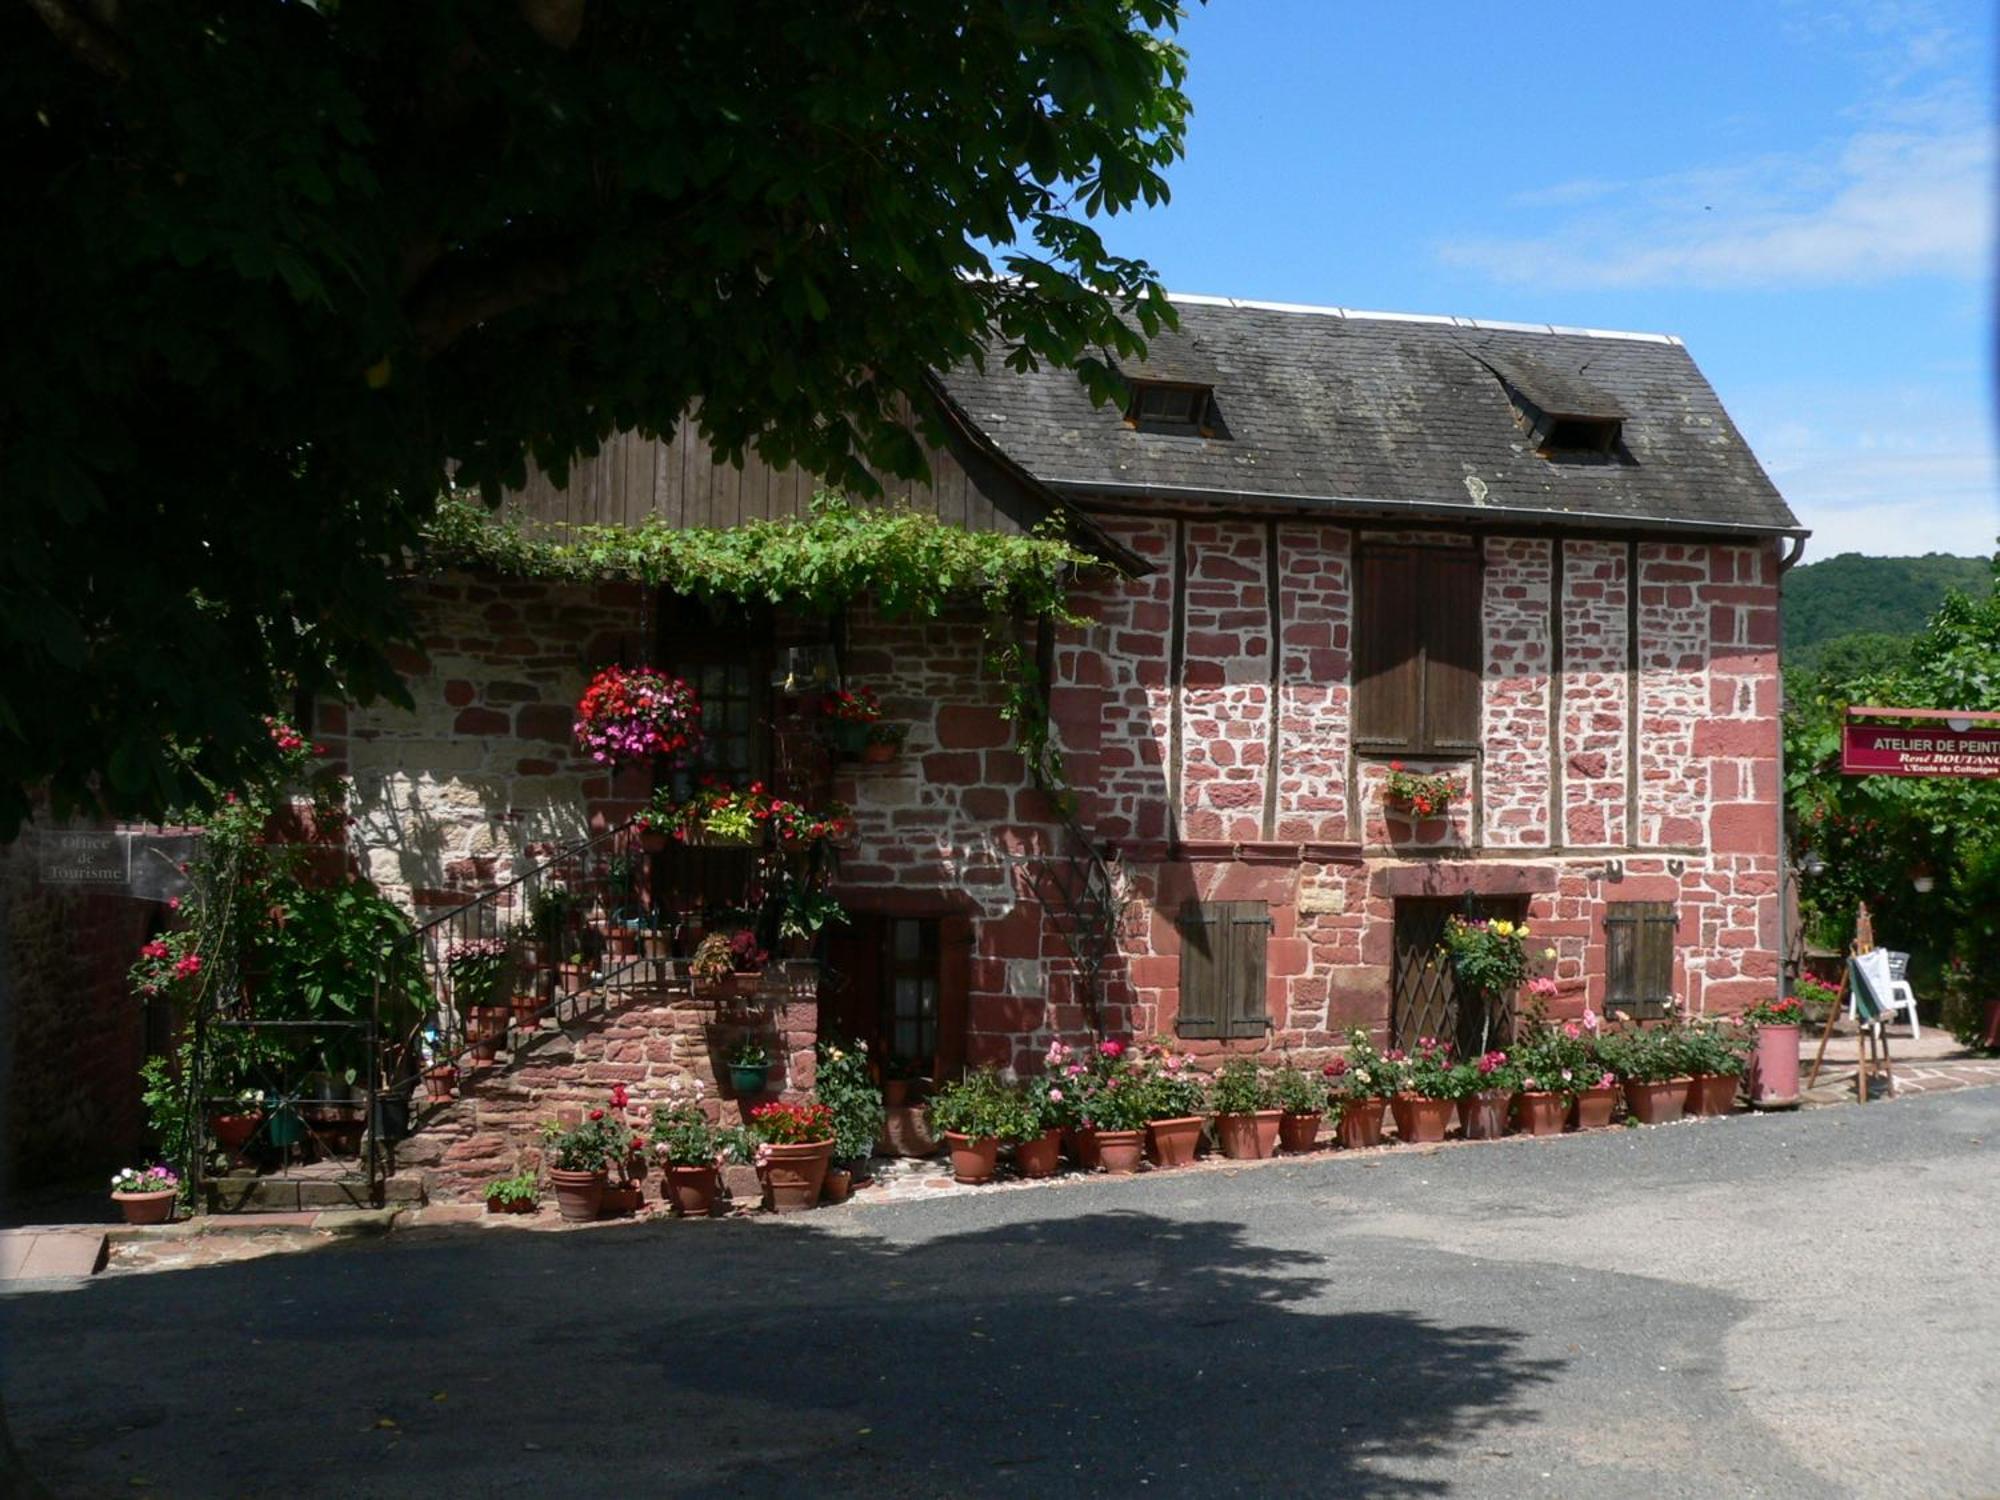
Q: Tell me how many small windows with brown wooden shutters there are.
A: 2